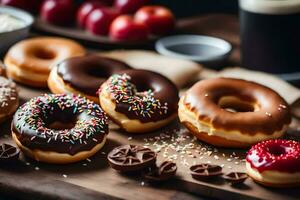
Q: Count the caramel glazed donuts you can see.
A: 2